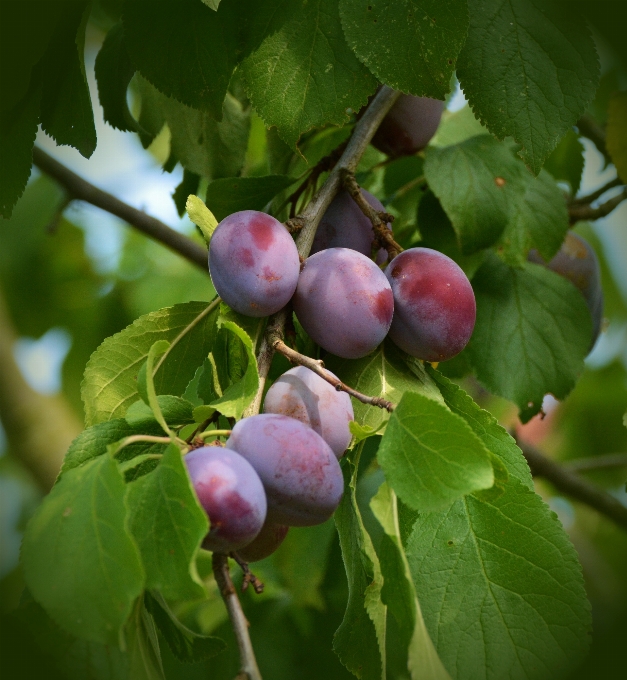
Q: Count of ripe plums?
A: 10